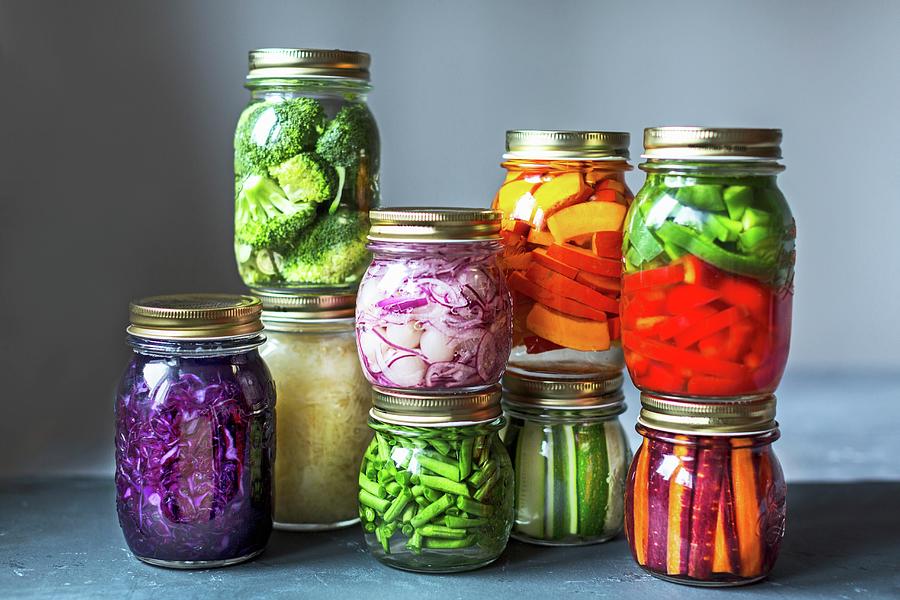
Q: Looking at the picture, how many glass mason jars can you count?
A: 9